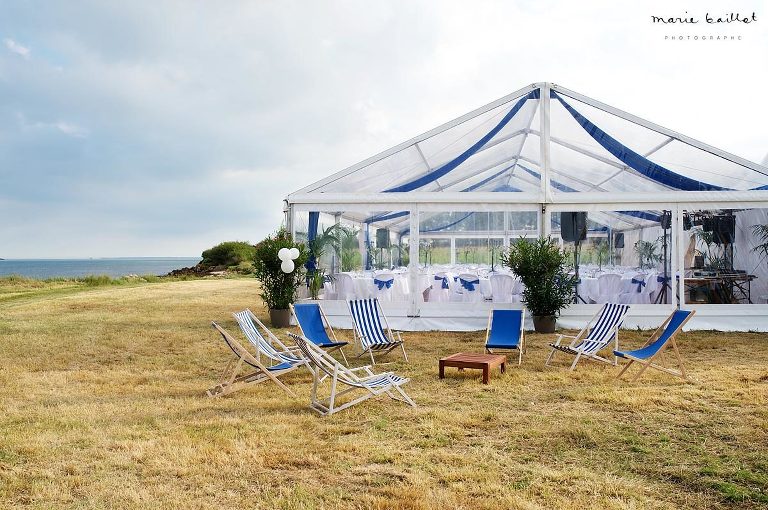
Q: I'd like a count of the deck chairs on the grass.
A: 8